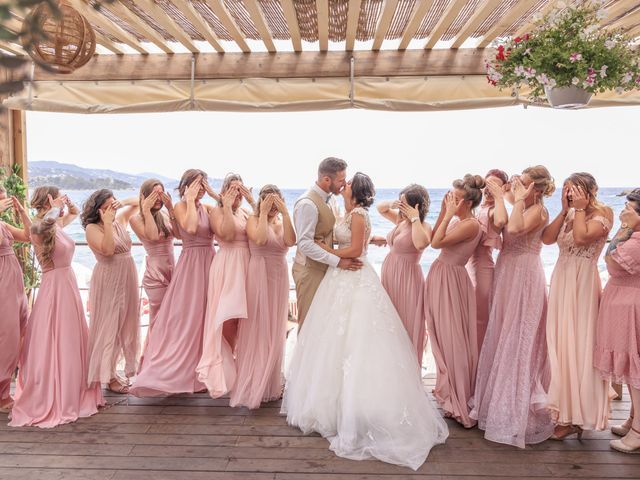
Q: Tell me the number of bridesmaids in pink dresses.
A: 13